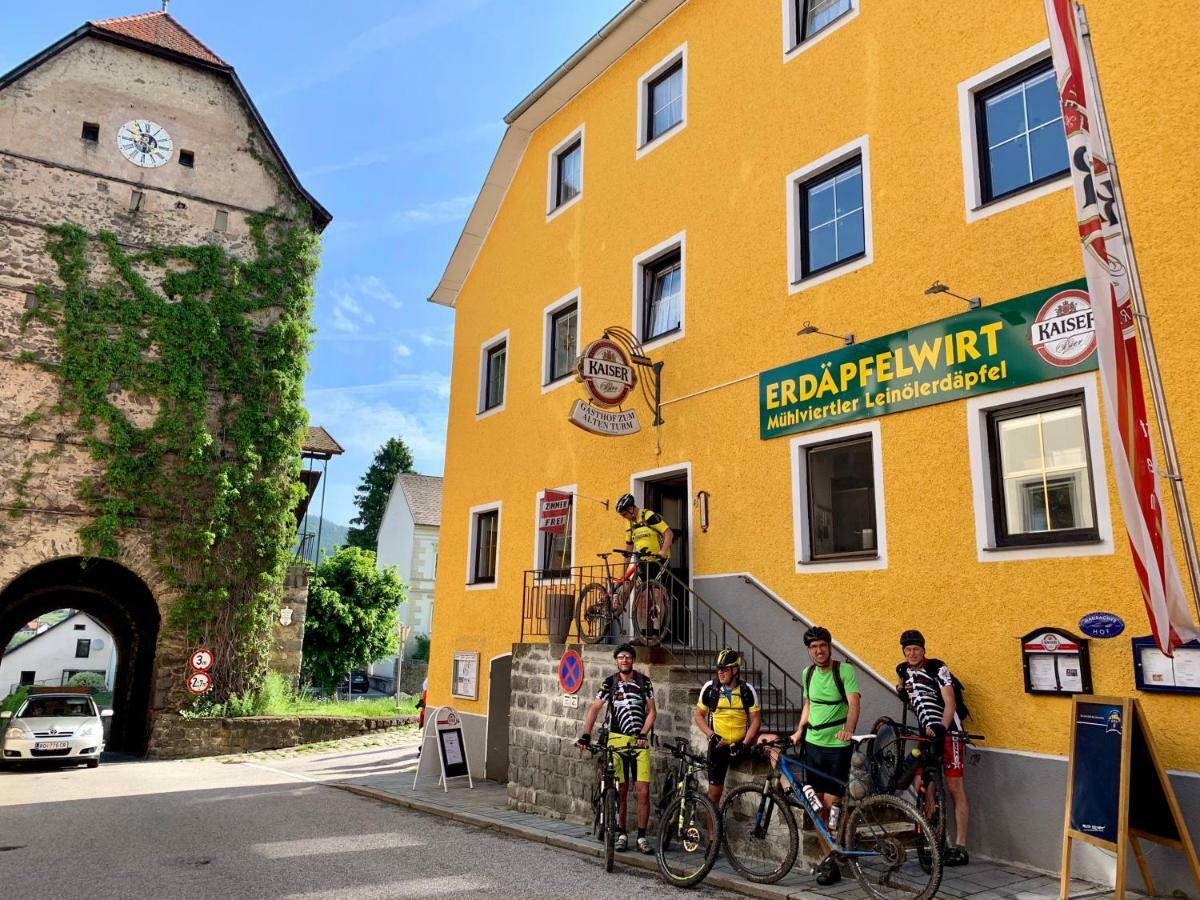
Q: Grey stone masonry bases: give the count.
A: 1